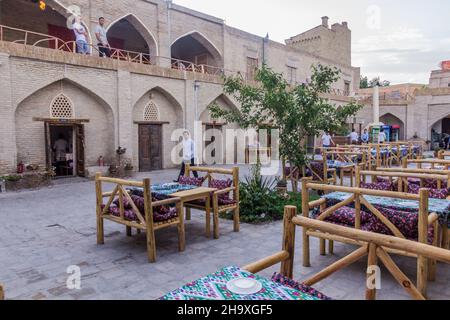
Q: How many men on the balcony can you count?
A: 2